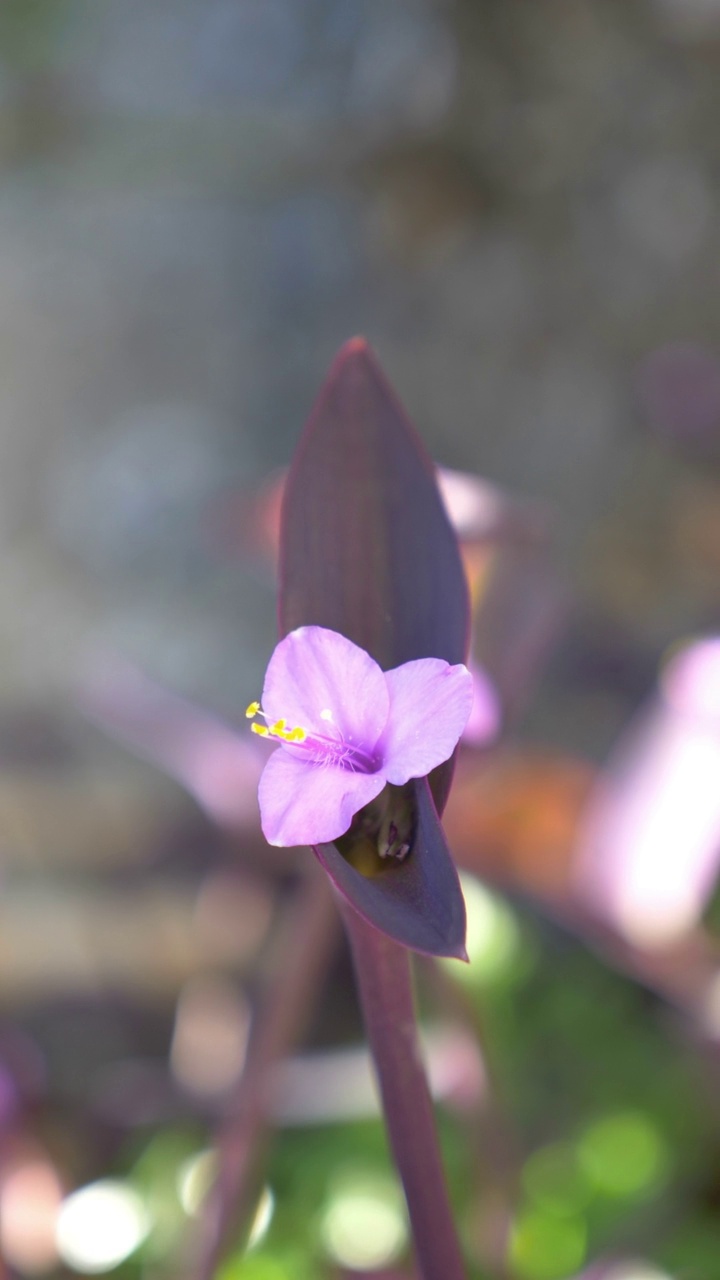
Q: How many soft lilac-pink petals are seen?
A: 3